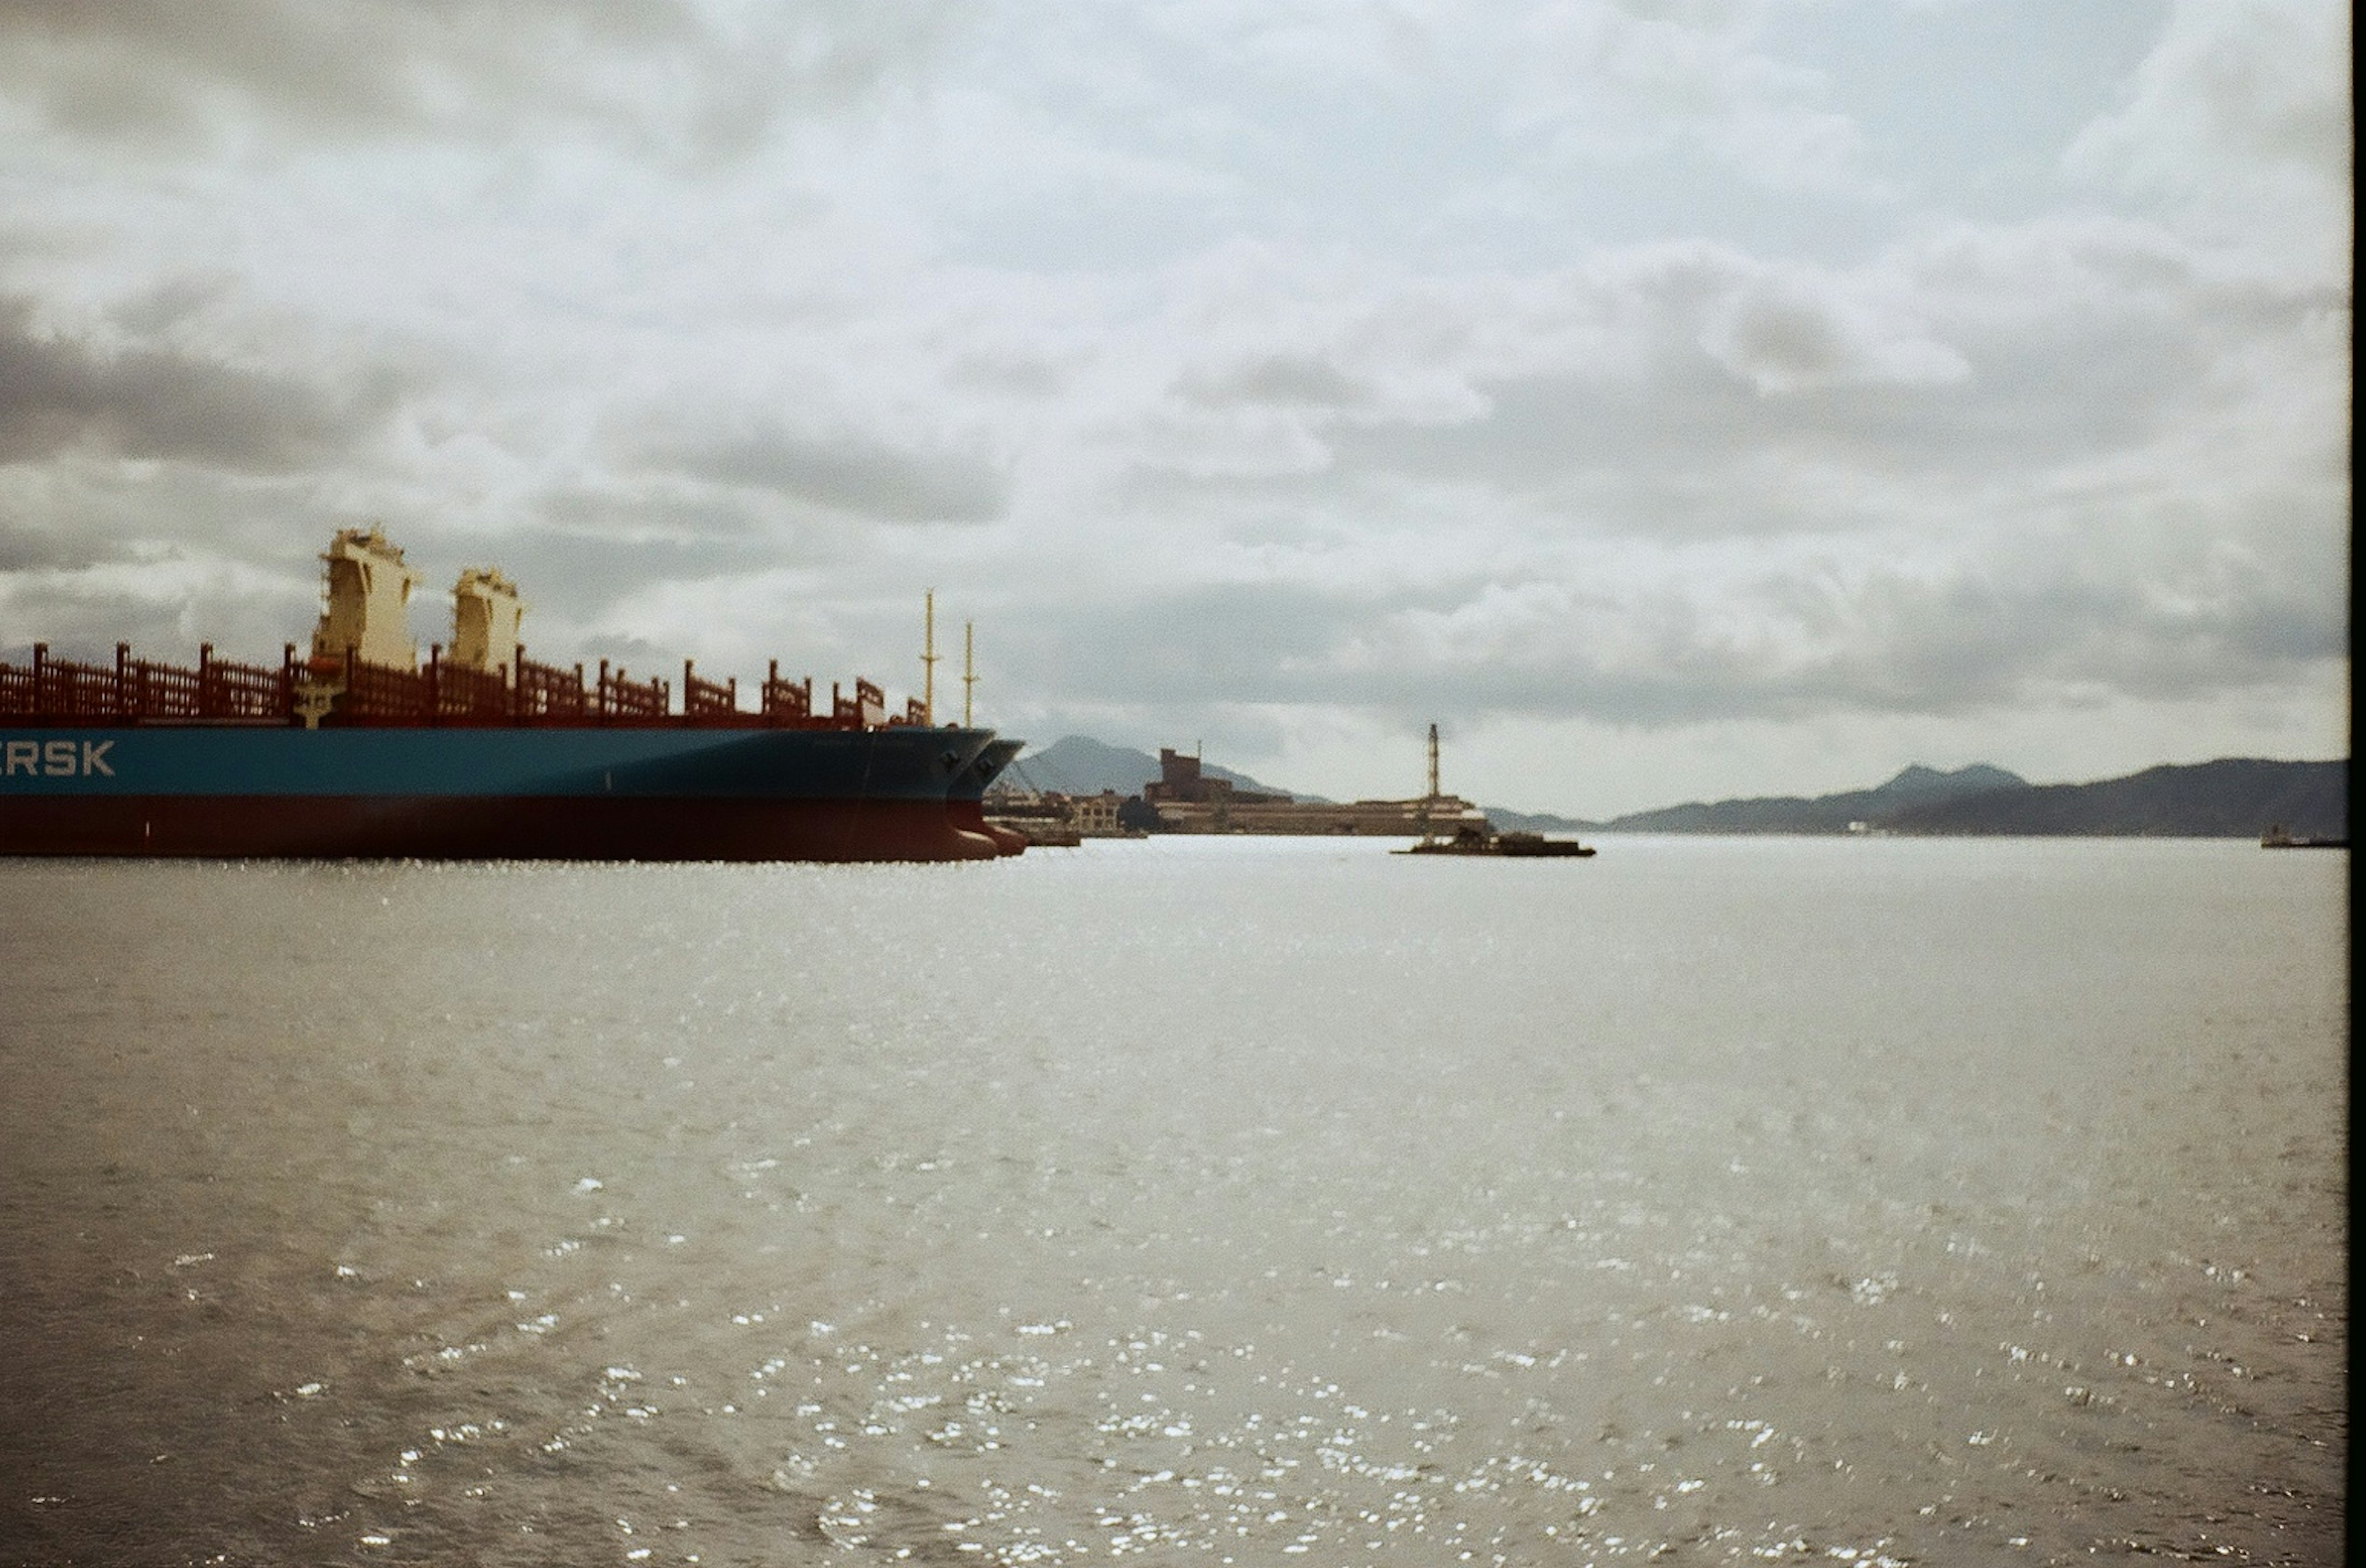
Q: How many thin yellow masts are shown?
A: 2